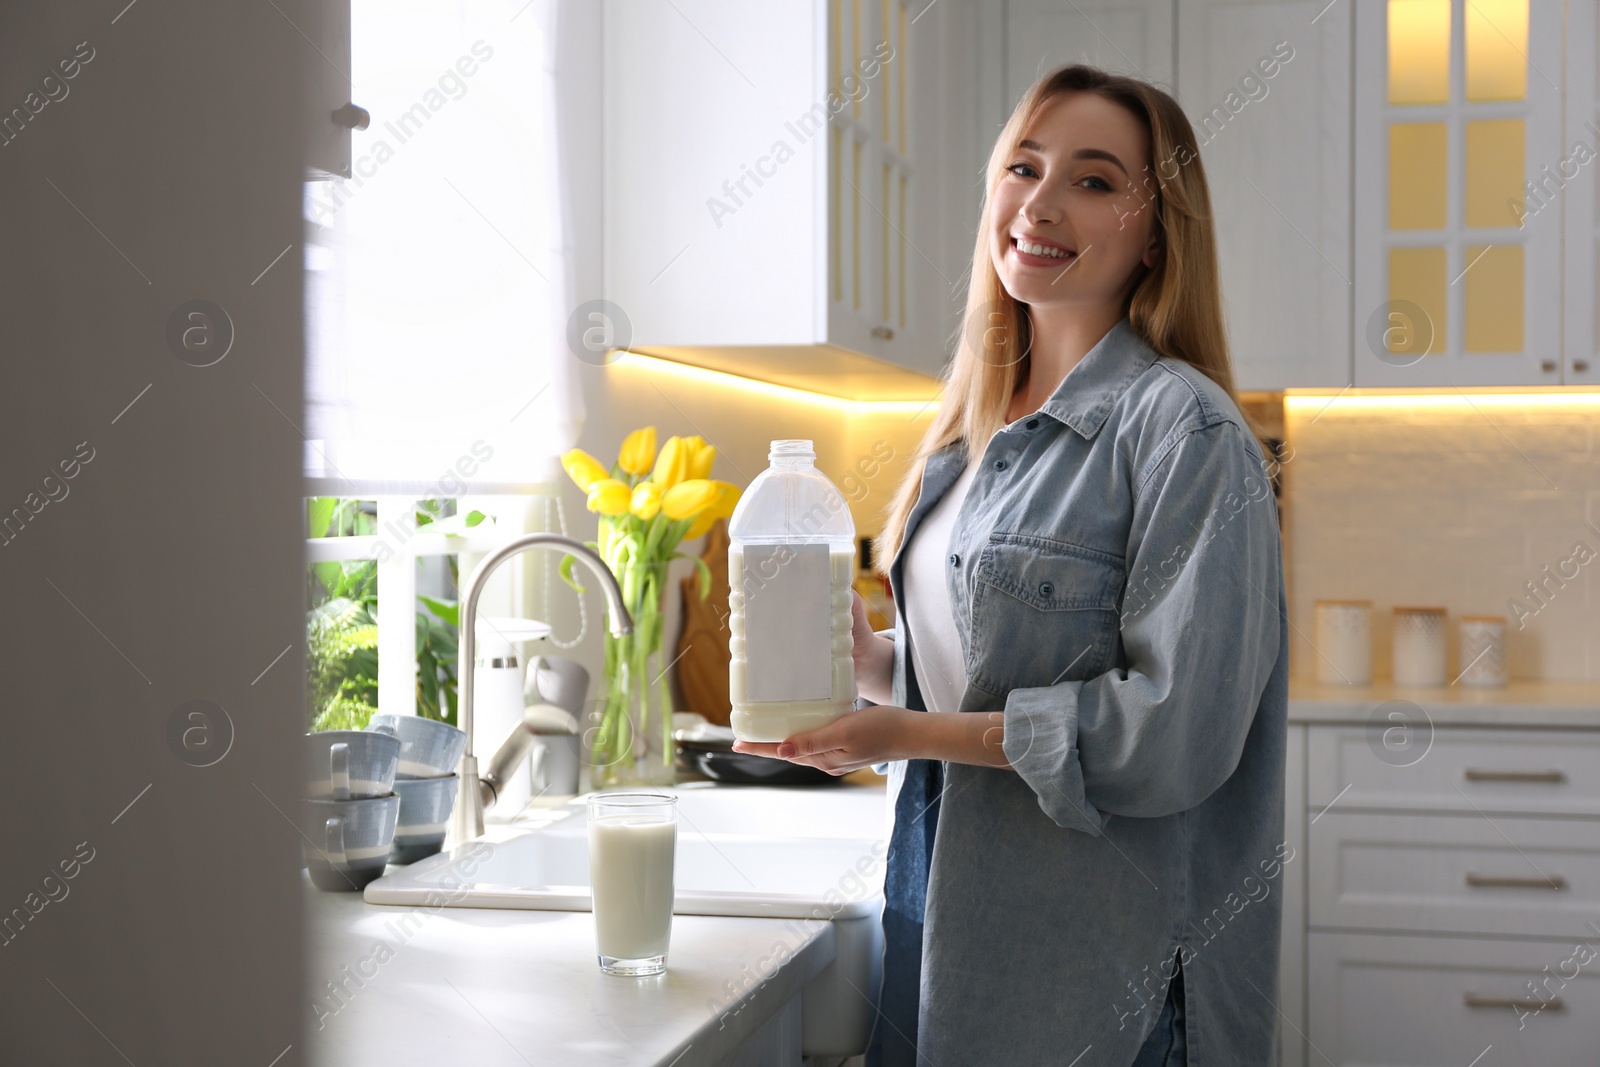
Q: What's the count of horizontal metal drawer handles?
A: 3